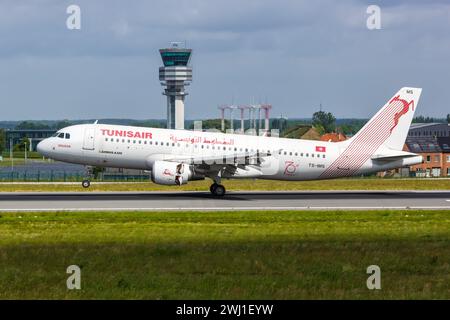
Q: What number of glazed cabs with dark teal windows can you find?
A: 1